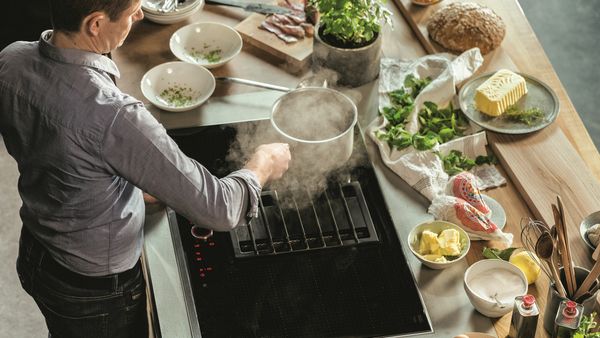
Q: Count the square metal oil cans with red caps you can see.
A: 2